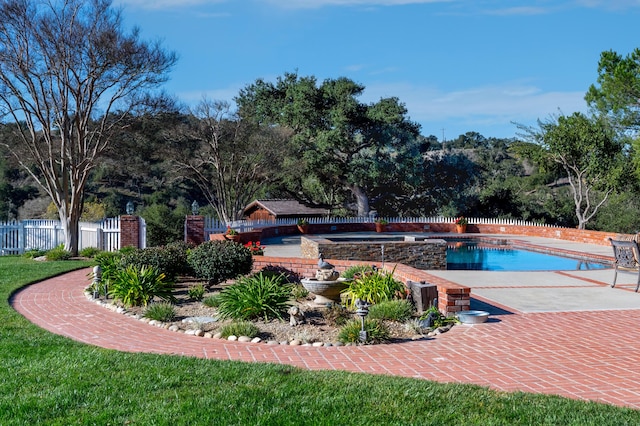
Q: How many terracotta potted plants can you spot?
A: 4